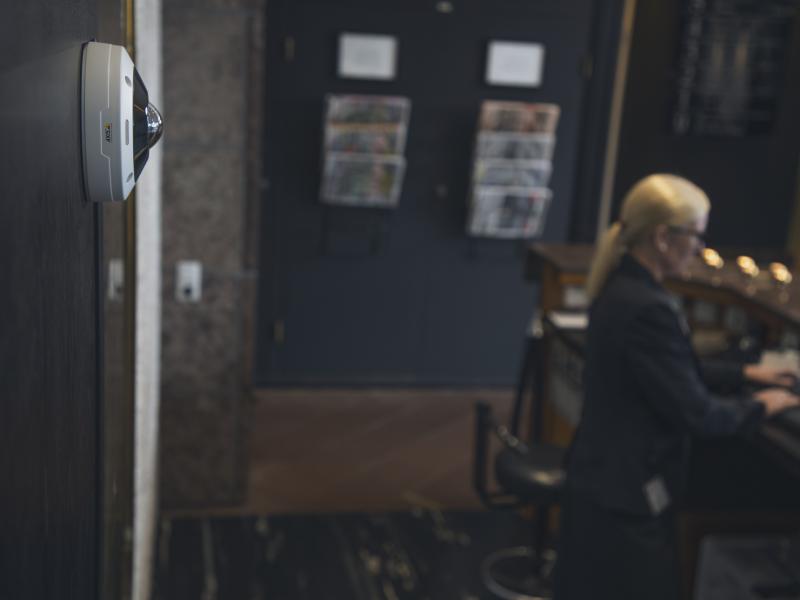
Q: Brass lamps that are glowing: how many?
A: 3